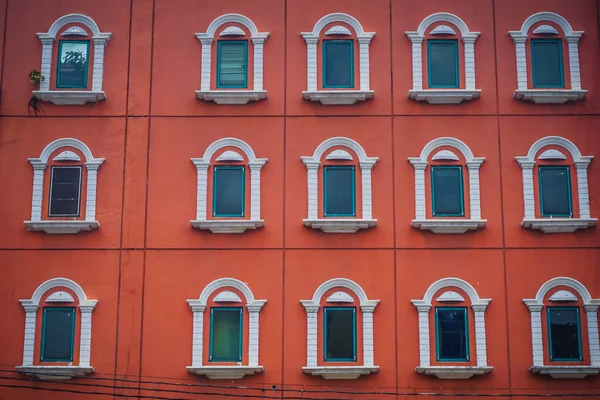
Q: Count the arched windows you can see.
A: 15